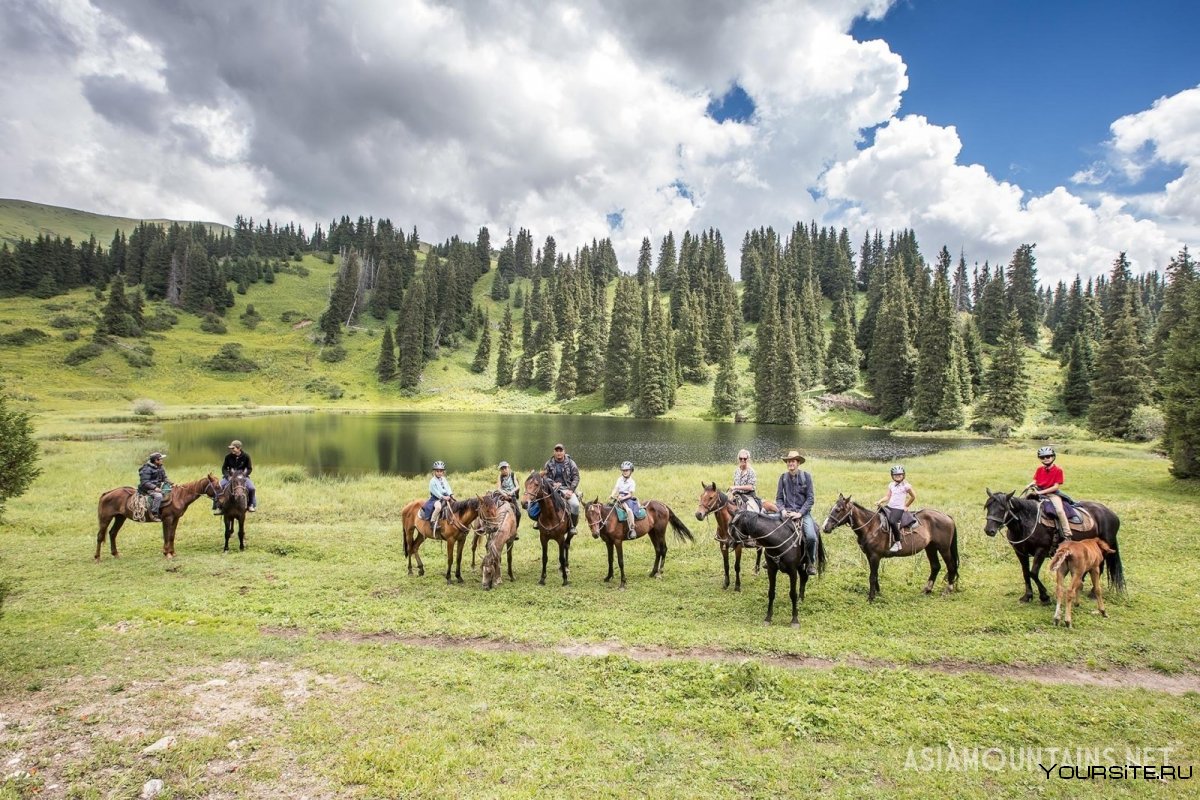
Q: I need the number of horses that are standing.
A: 11